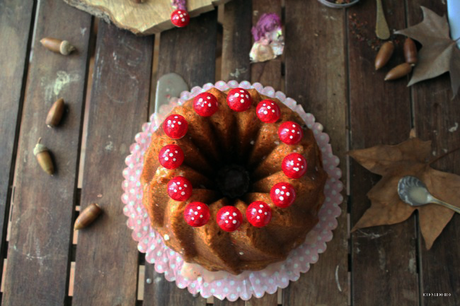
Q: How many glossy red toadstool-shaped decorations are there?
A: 13